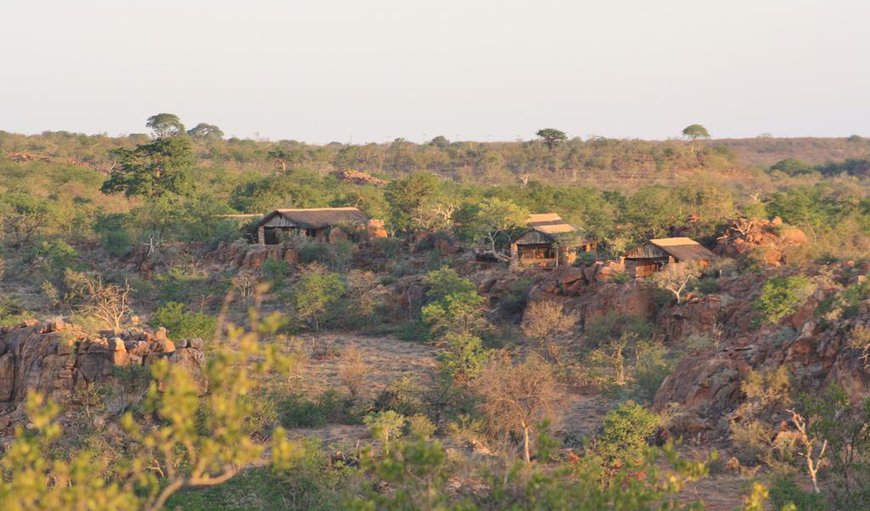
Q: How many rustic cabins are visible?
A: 3